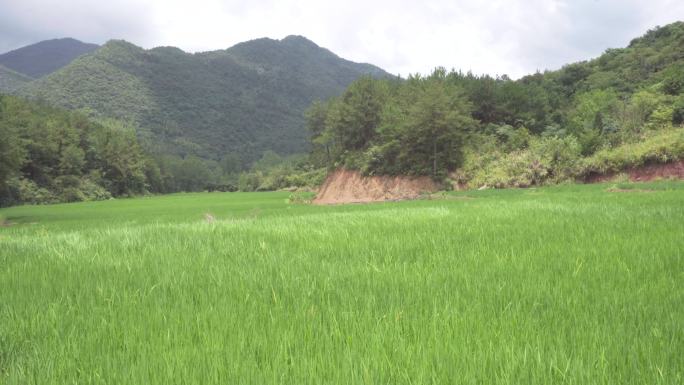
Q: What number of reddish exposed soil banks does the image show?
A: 2